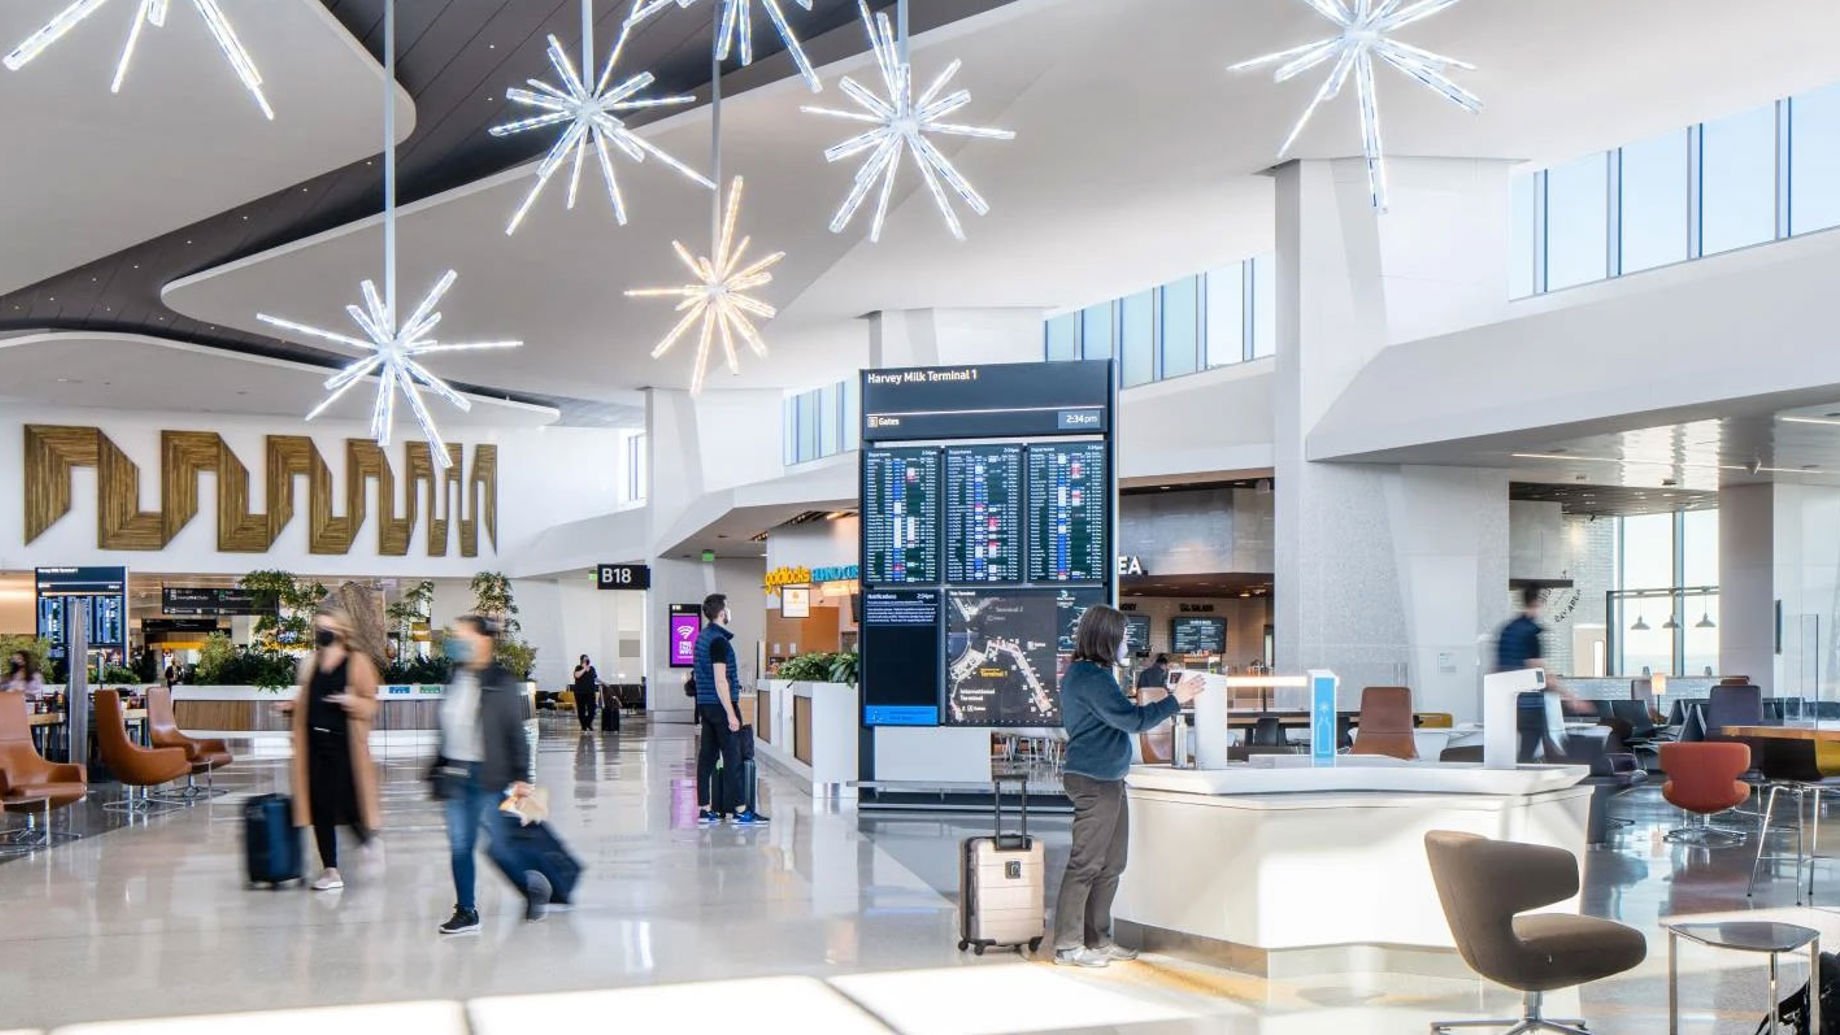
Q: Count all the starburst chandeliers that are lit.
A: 7